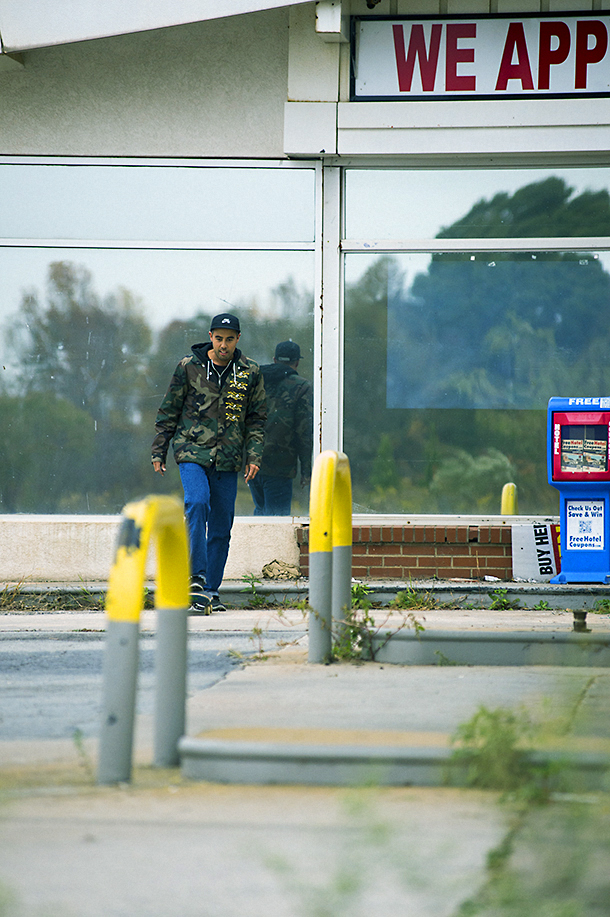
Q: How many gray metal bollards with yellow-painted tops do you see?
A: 2